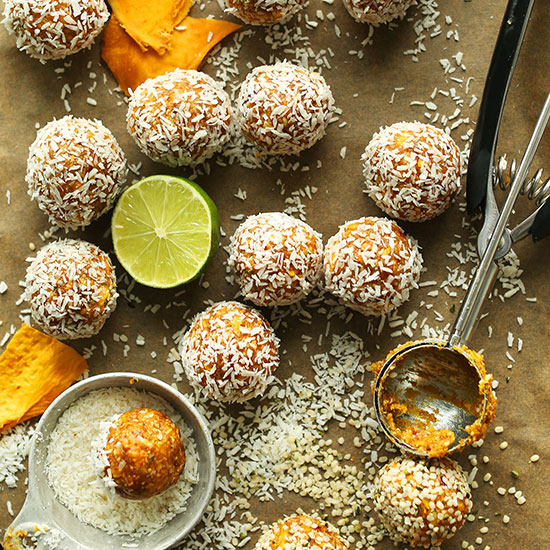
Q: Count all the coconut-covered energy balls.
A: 11